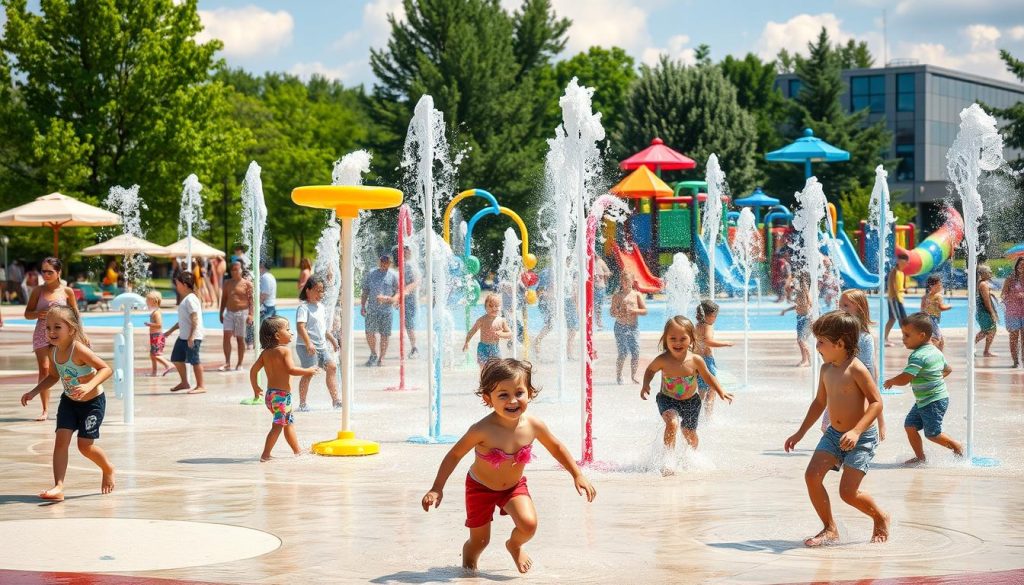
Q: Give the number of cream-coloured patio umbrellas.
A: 3